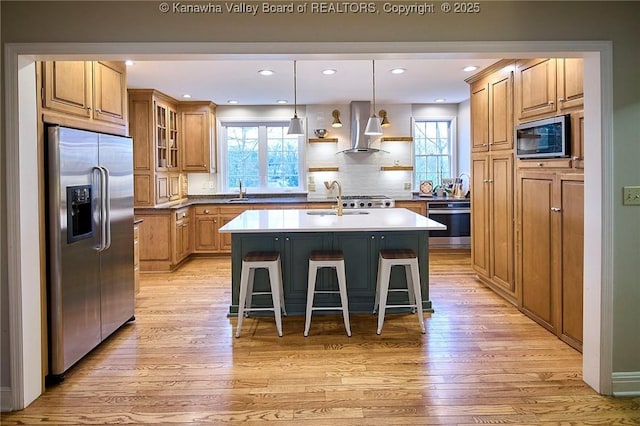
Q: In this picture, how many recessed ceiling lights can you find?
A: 9